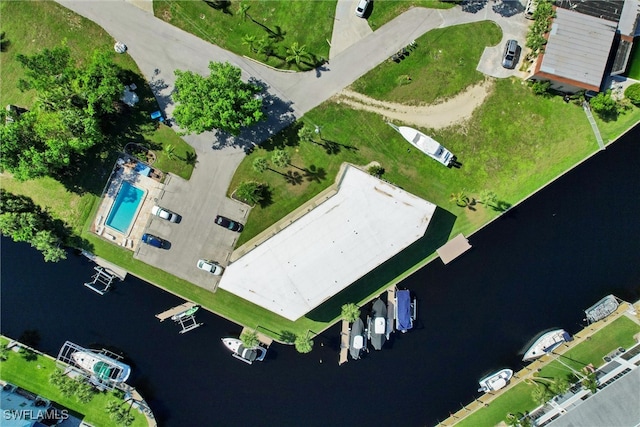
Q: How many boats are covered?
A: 3